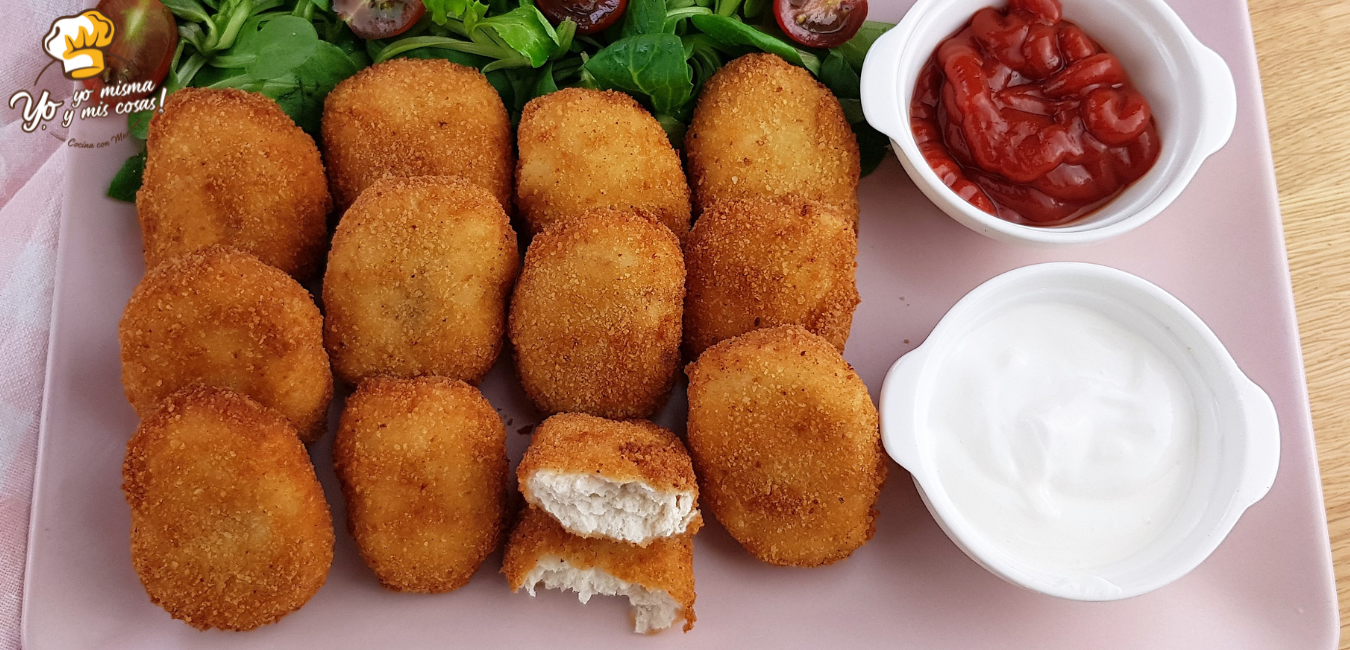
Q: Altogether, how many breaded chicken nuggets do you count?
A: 12